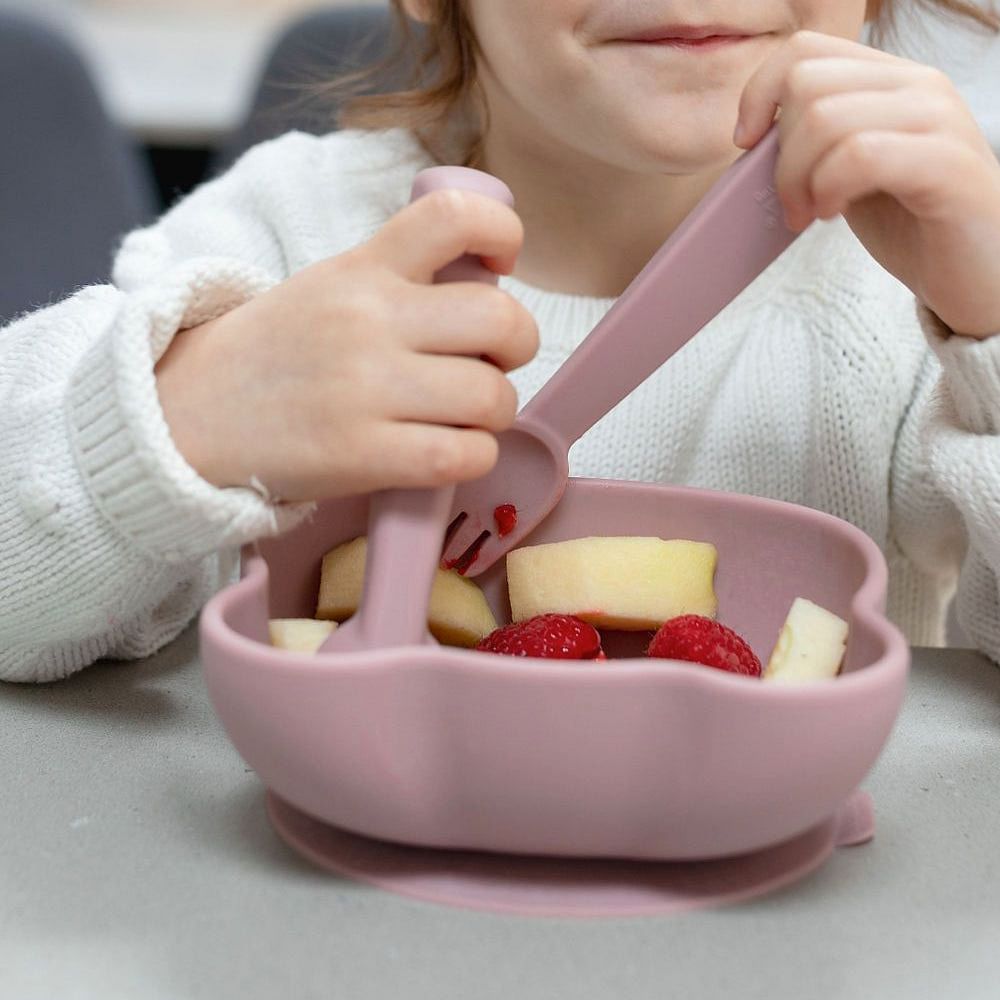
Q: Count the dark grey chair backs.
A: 2